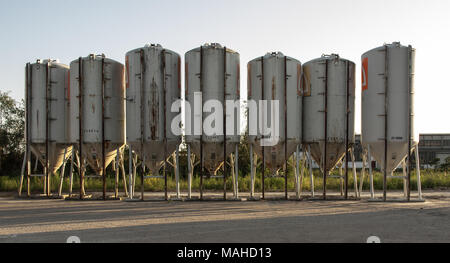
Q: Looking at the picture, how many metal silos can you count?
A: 7